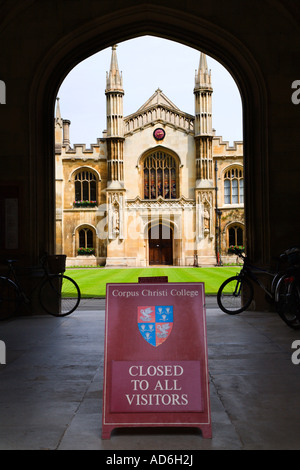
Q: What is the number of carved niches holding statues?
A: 2